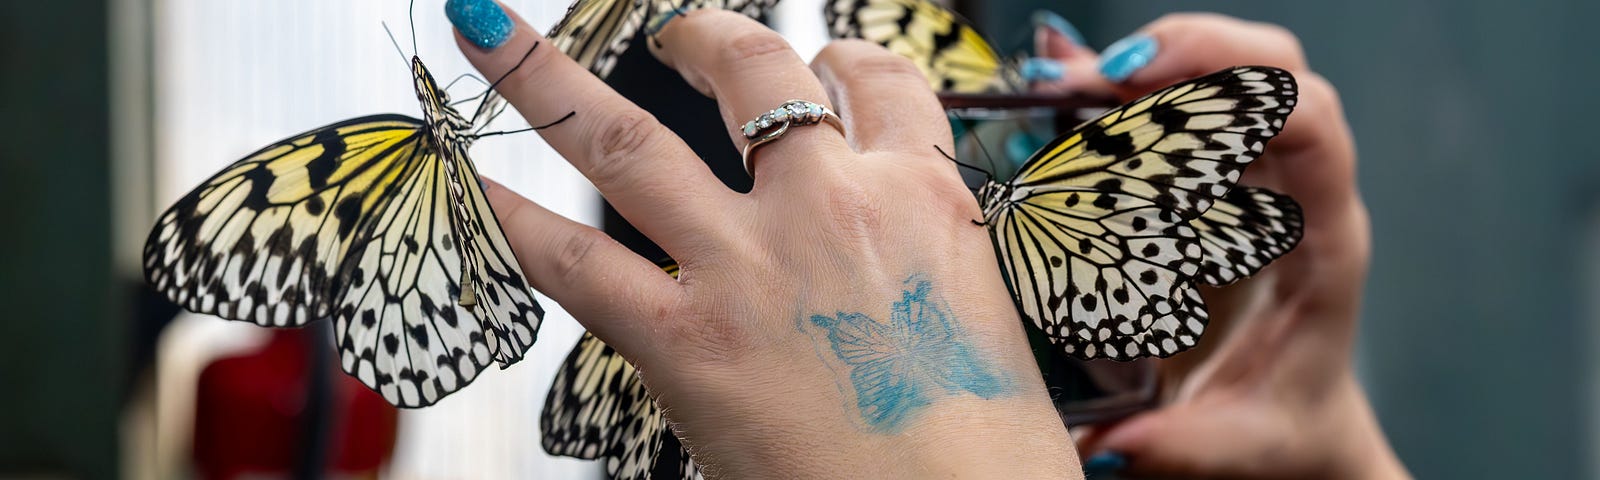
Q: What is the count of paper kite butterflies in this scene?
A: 5